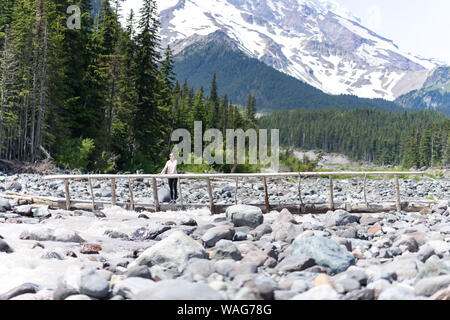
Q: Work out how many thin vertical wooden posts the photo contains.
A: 13